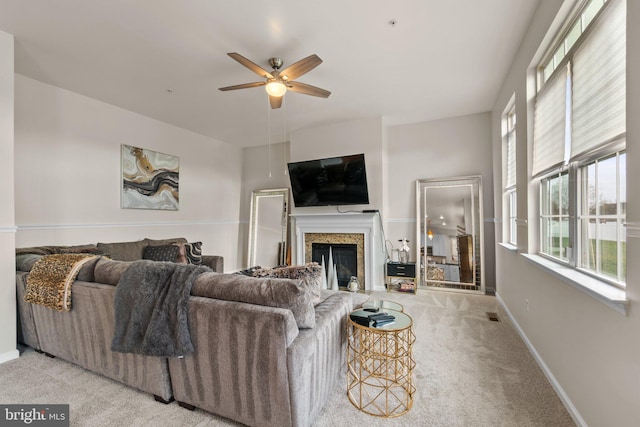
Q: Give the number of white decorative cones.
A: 3